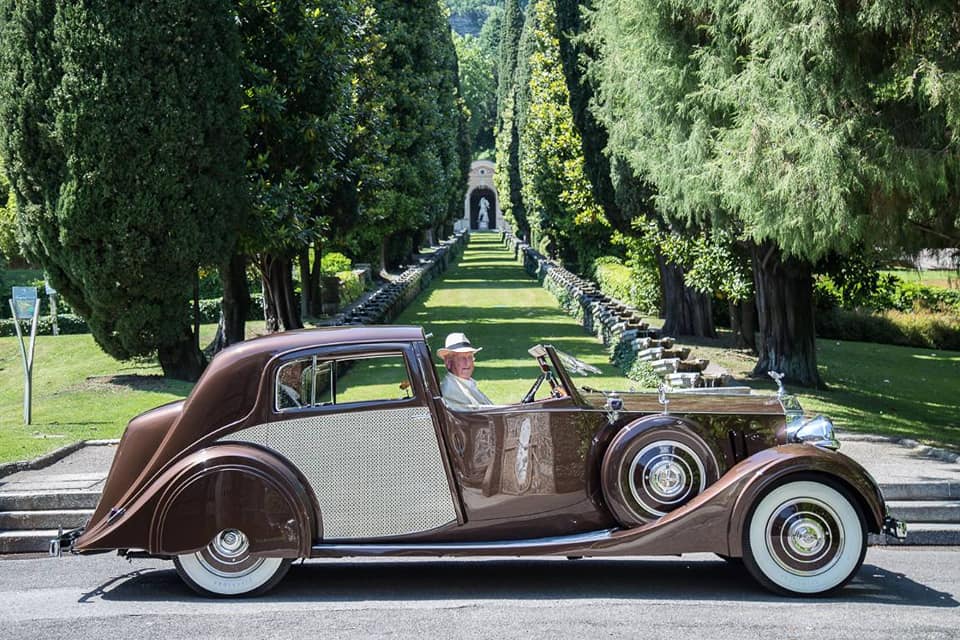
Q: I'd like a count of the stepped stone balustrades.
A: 2